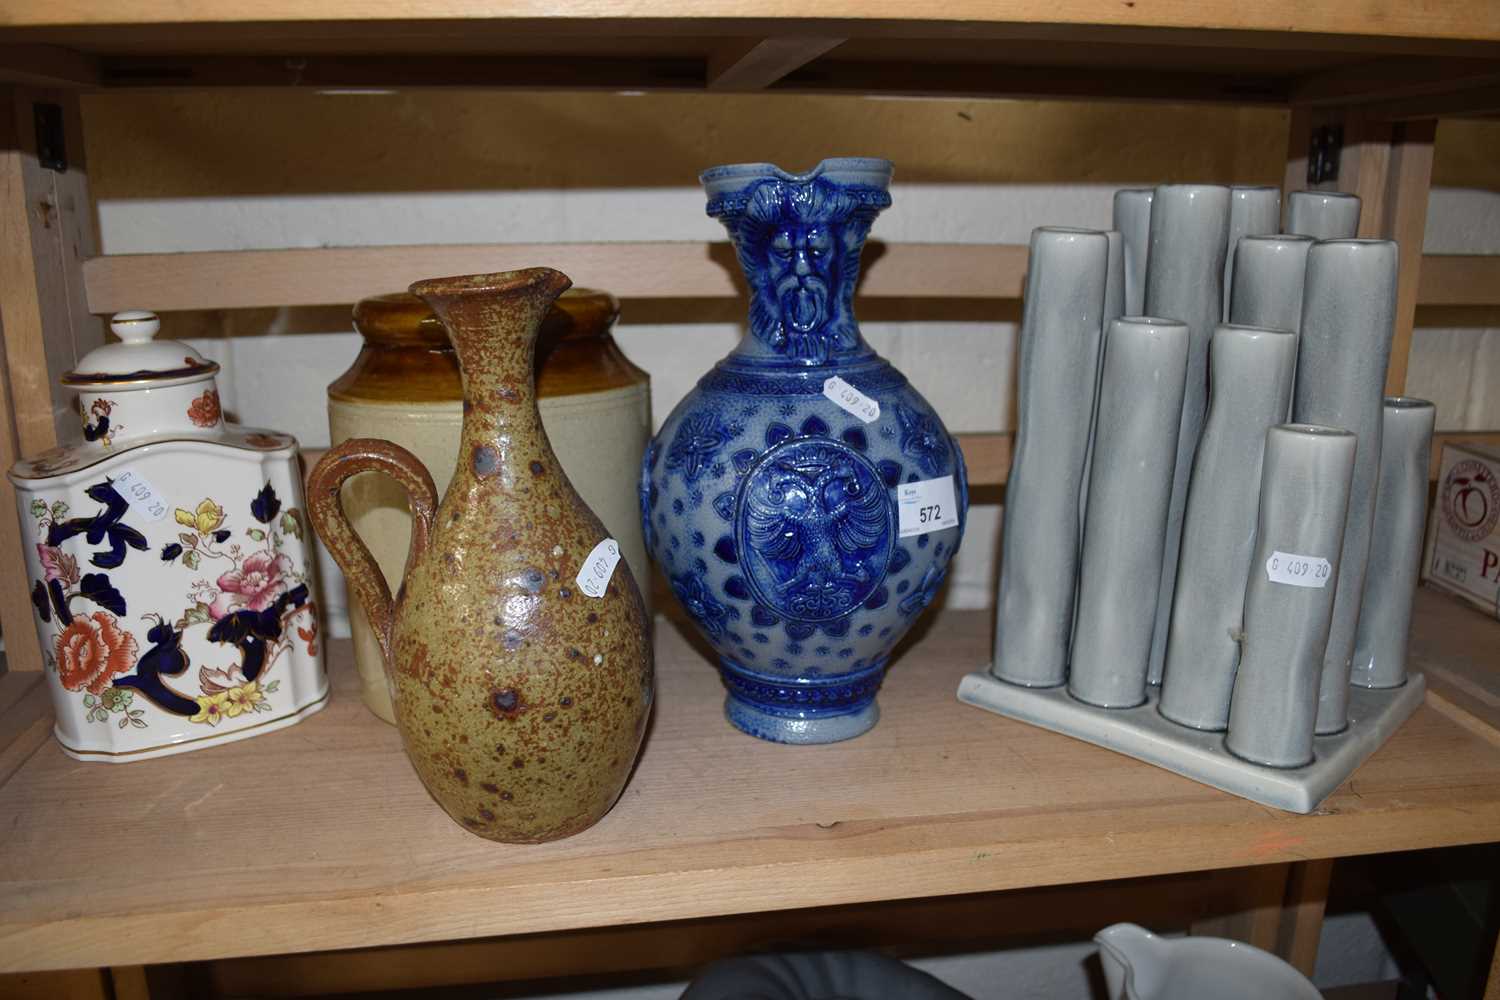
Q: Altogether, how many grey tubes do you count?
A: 12